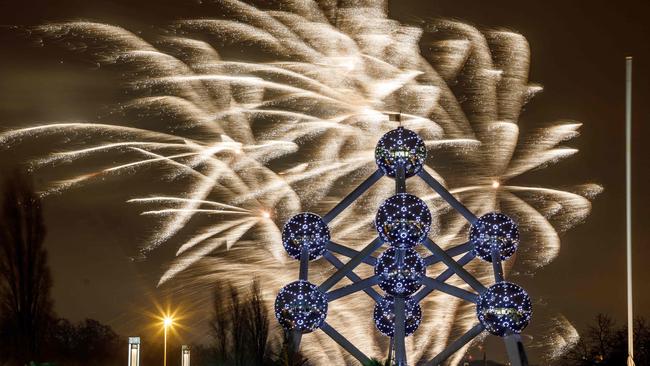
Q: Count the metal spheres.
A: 8